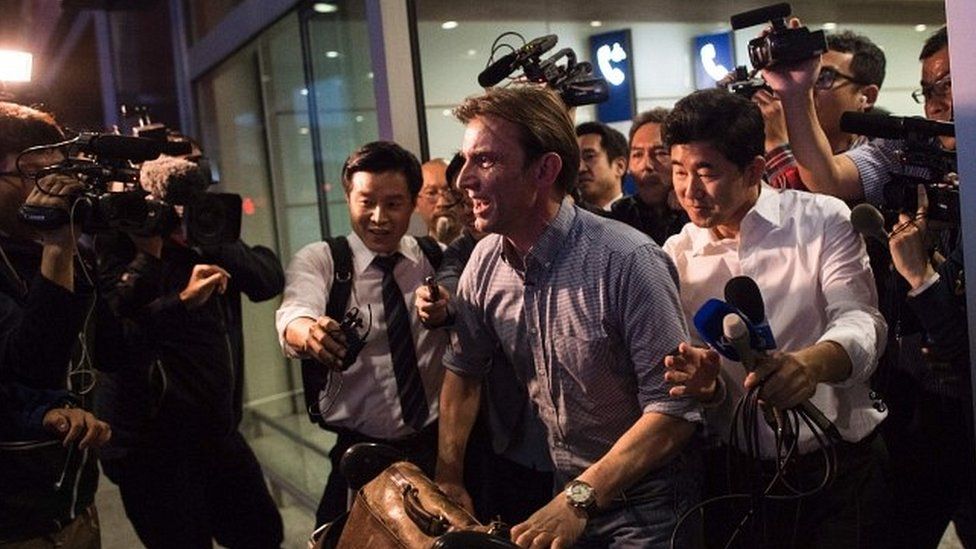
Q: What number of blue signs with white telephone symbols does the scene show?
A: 2